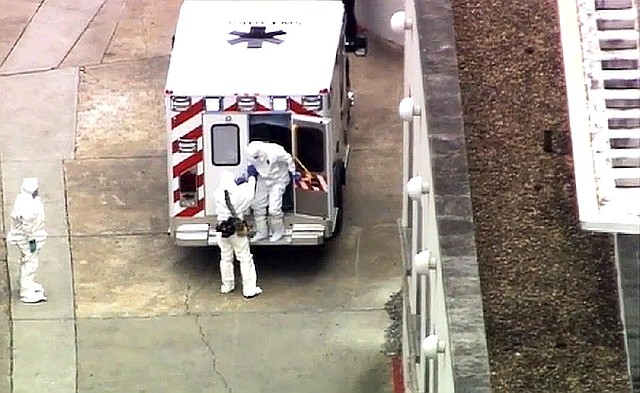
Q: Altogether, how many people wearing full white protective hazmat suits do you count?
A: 3